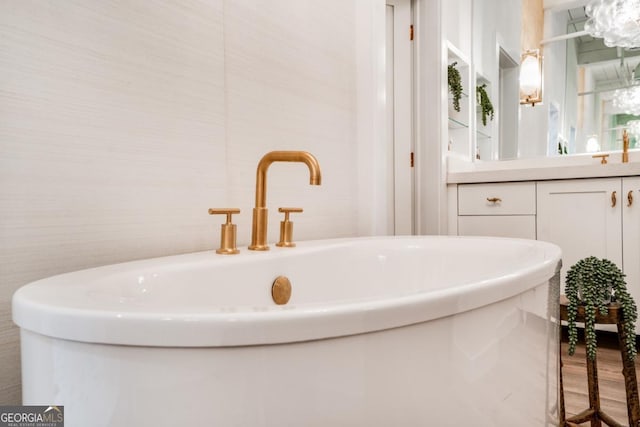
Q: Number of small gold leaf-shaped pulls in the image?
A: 3